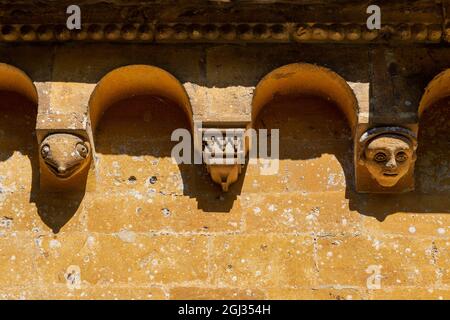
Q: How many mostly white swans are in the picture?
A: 0